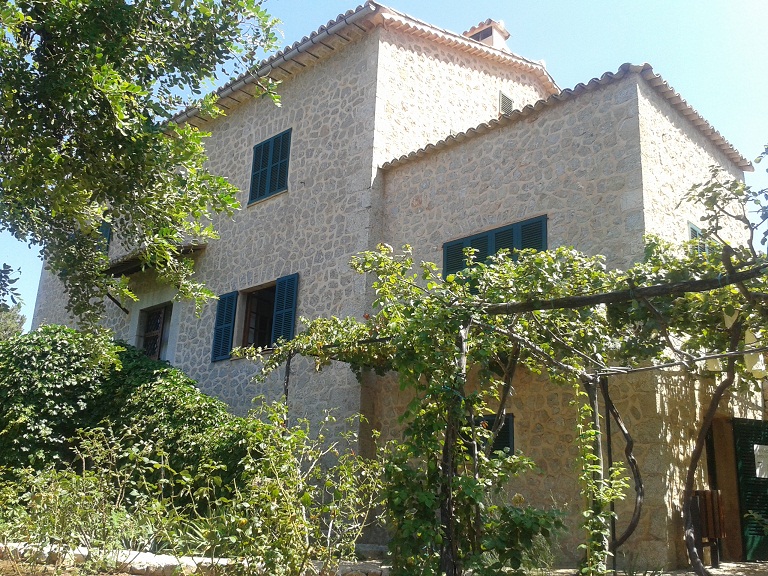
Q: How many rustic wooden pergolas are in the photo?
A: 1